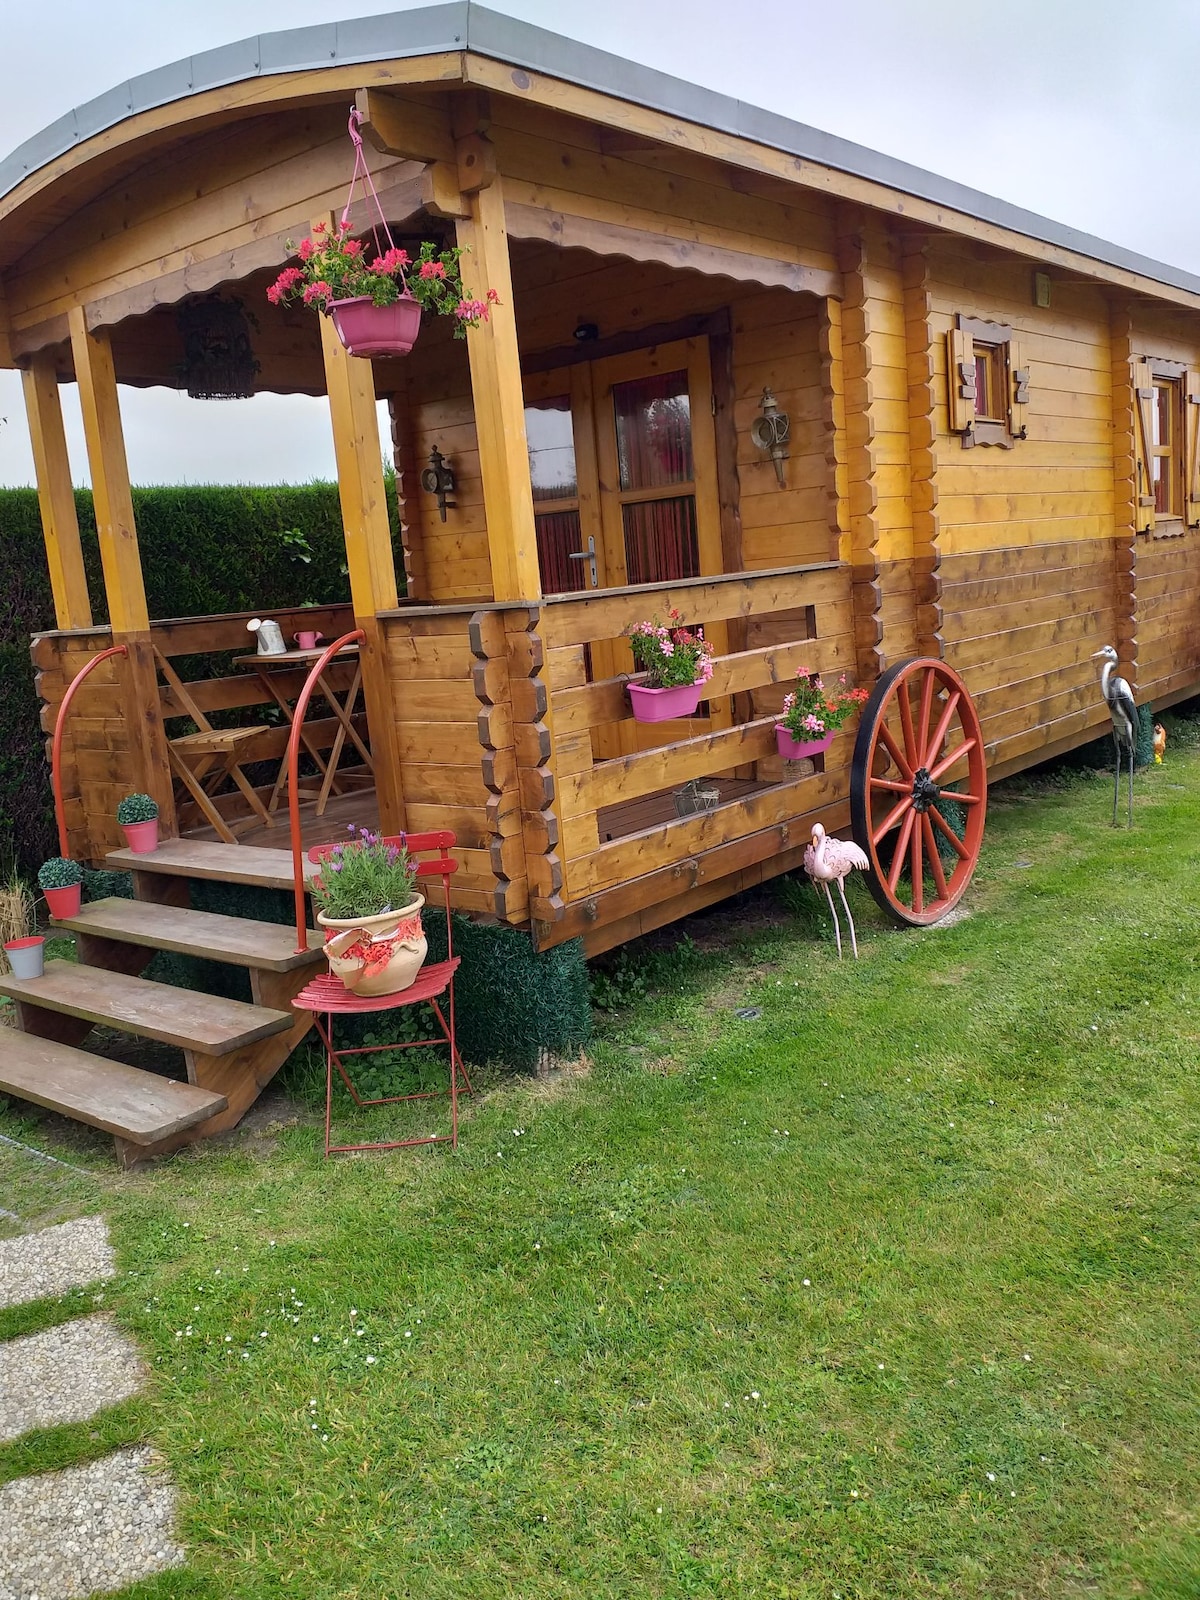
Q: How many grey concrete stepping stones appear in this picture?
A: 3